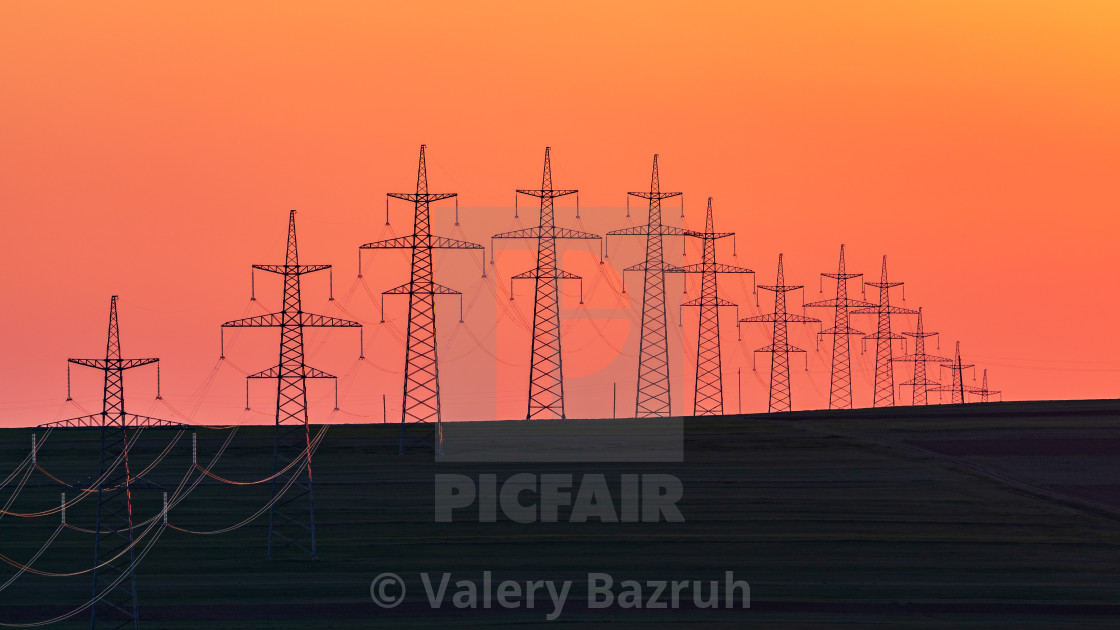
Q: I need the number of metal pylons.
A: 12